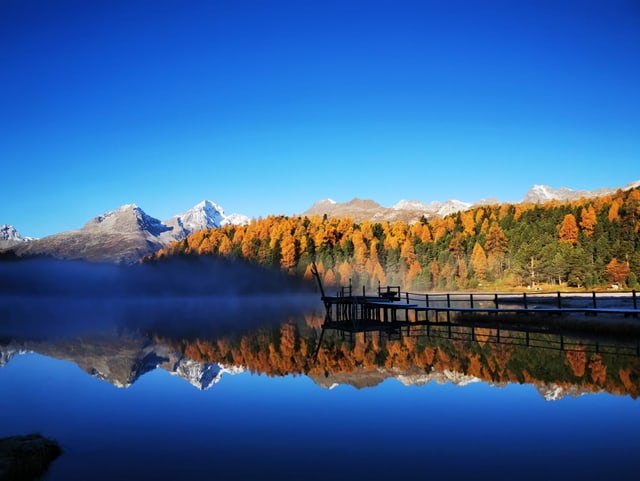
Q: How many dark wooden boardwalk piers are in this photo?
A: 1